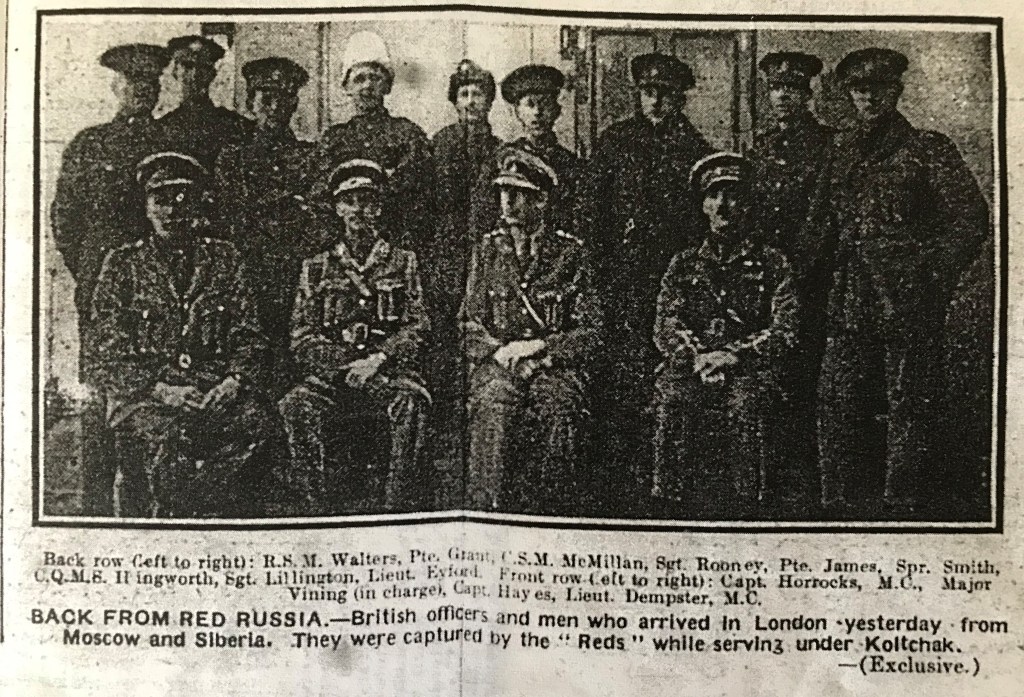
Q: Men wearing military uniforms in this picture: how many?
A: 13